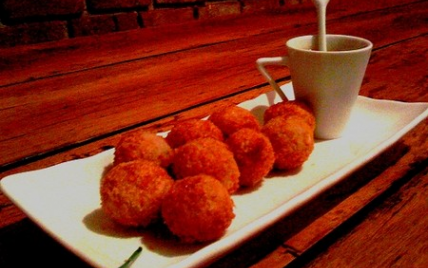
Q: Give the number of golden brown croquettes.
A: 9